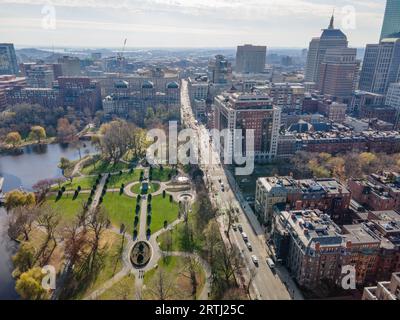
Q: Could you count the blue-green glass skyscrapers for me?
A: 1